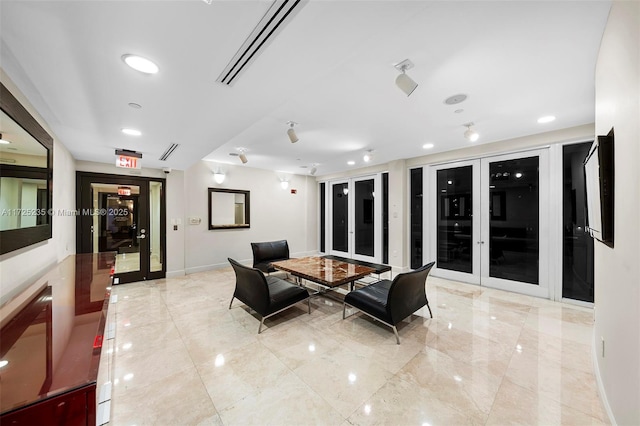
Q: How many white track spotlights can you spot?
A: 6